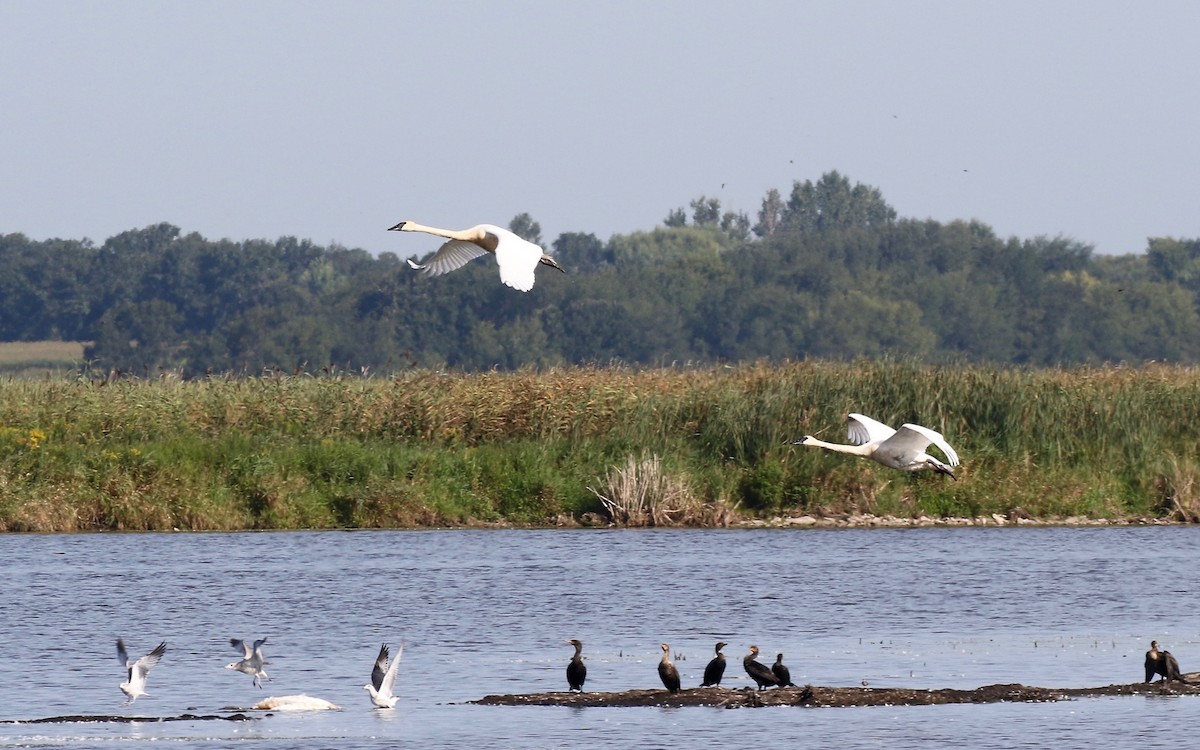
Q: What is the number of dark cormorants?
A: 6